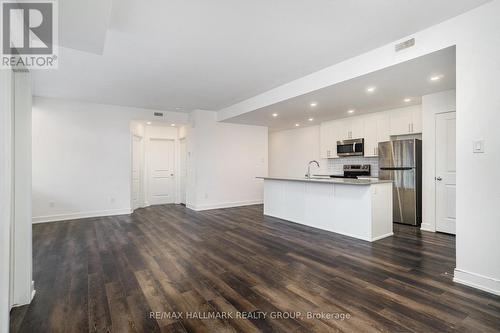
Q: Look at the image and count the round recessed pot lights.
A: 10